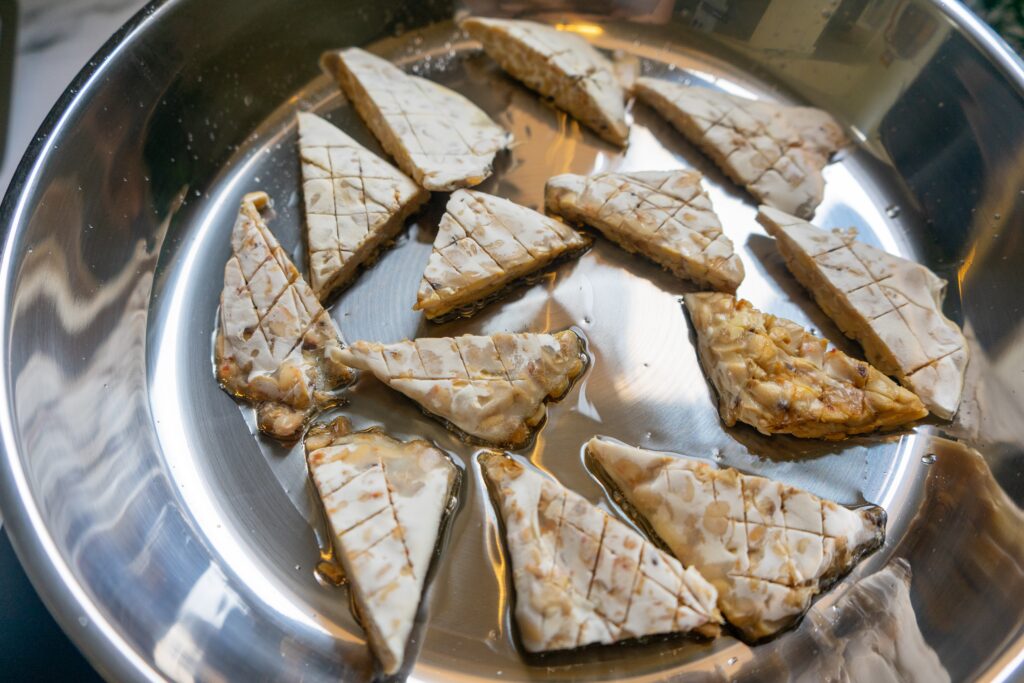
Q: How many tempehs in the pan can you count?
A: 13